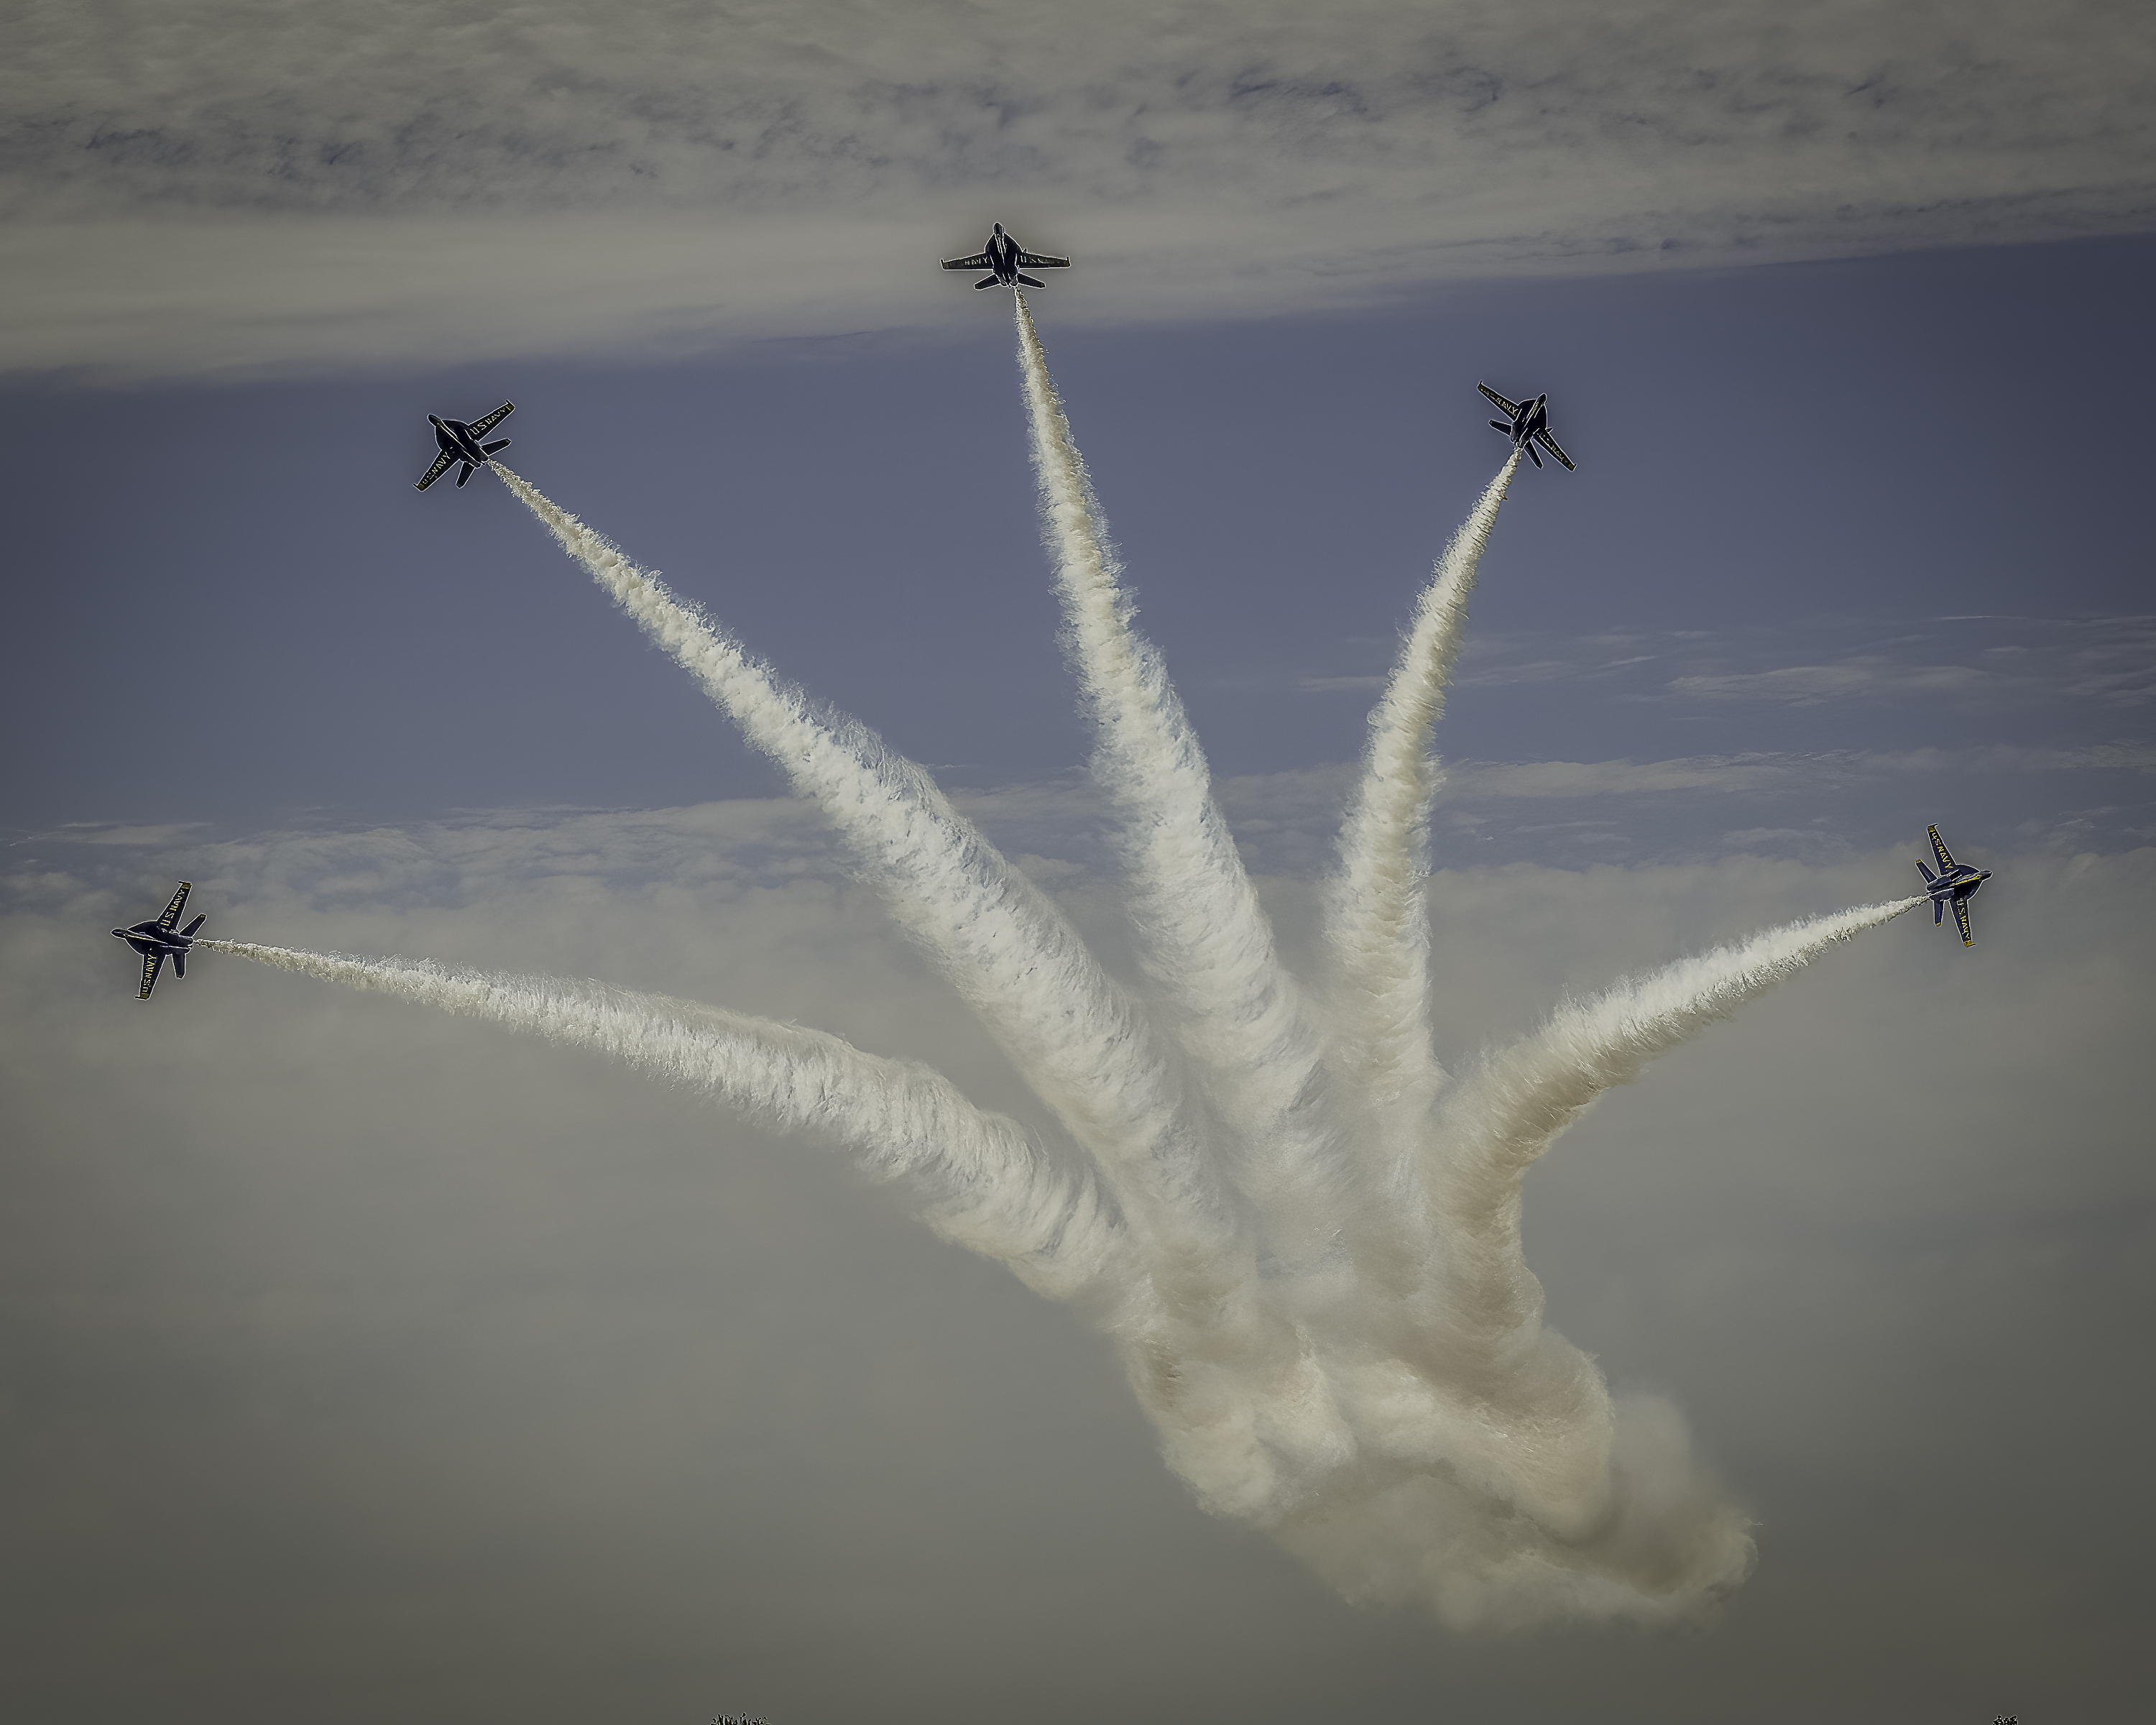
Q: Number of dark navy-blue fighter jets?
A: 5